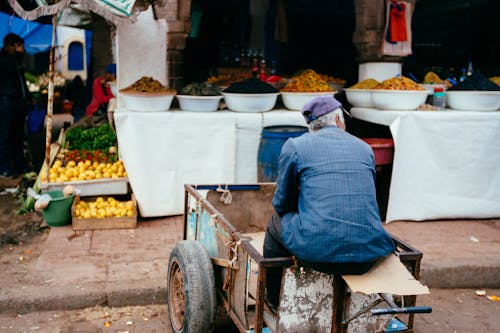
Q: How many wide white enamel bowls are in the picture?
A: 7